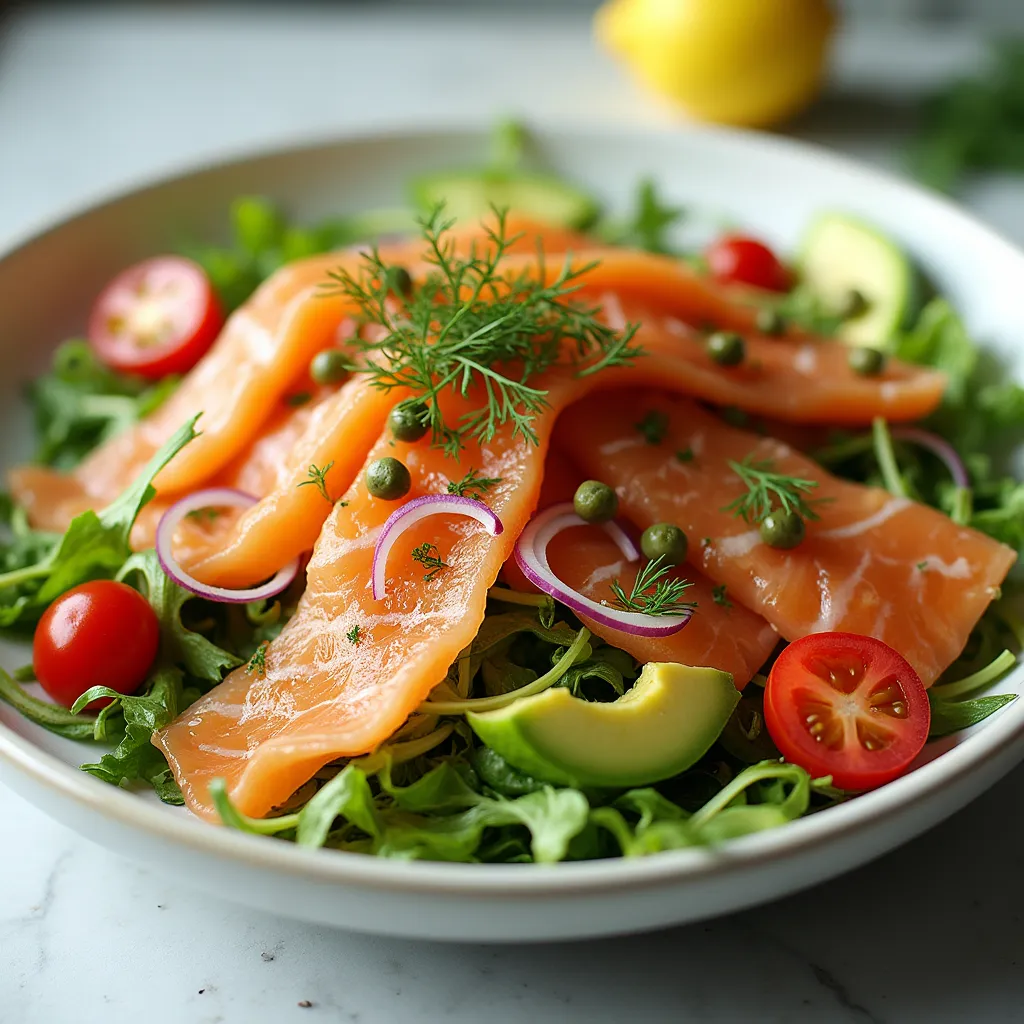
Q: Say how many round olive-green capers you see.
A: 11